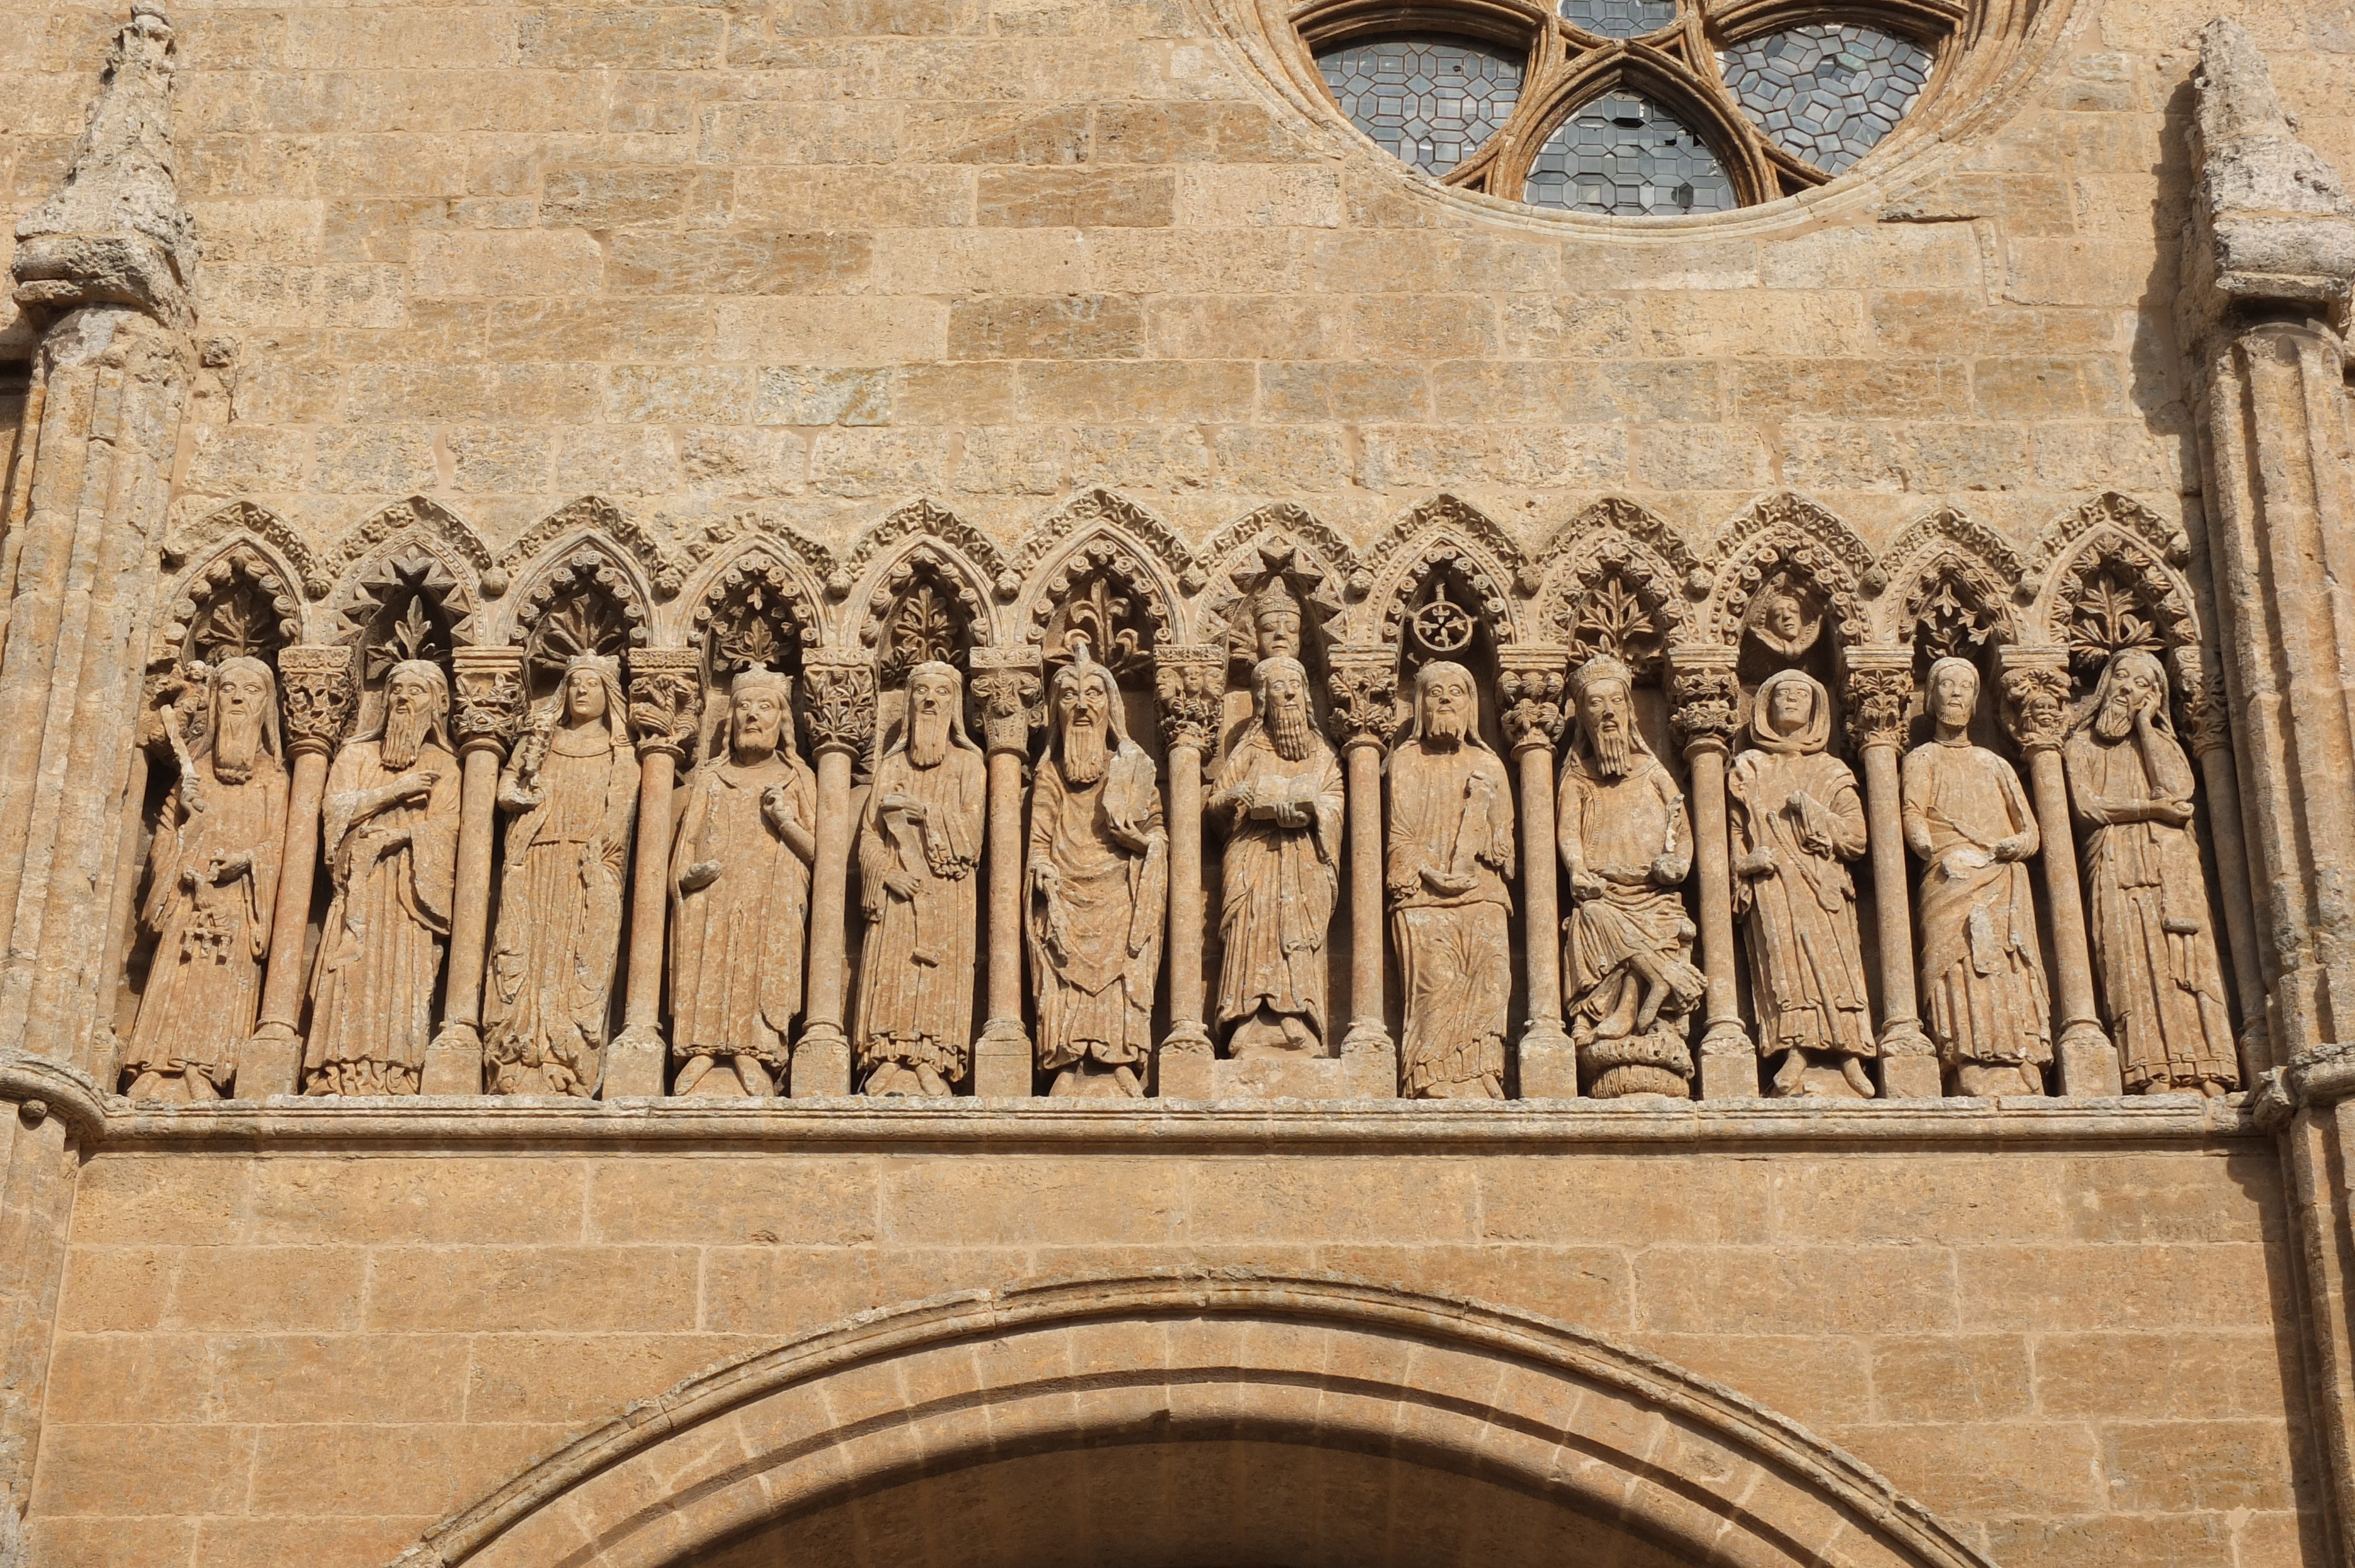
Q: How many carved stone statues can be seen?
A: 12